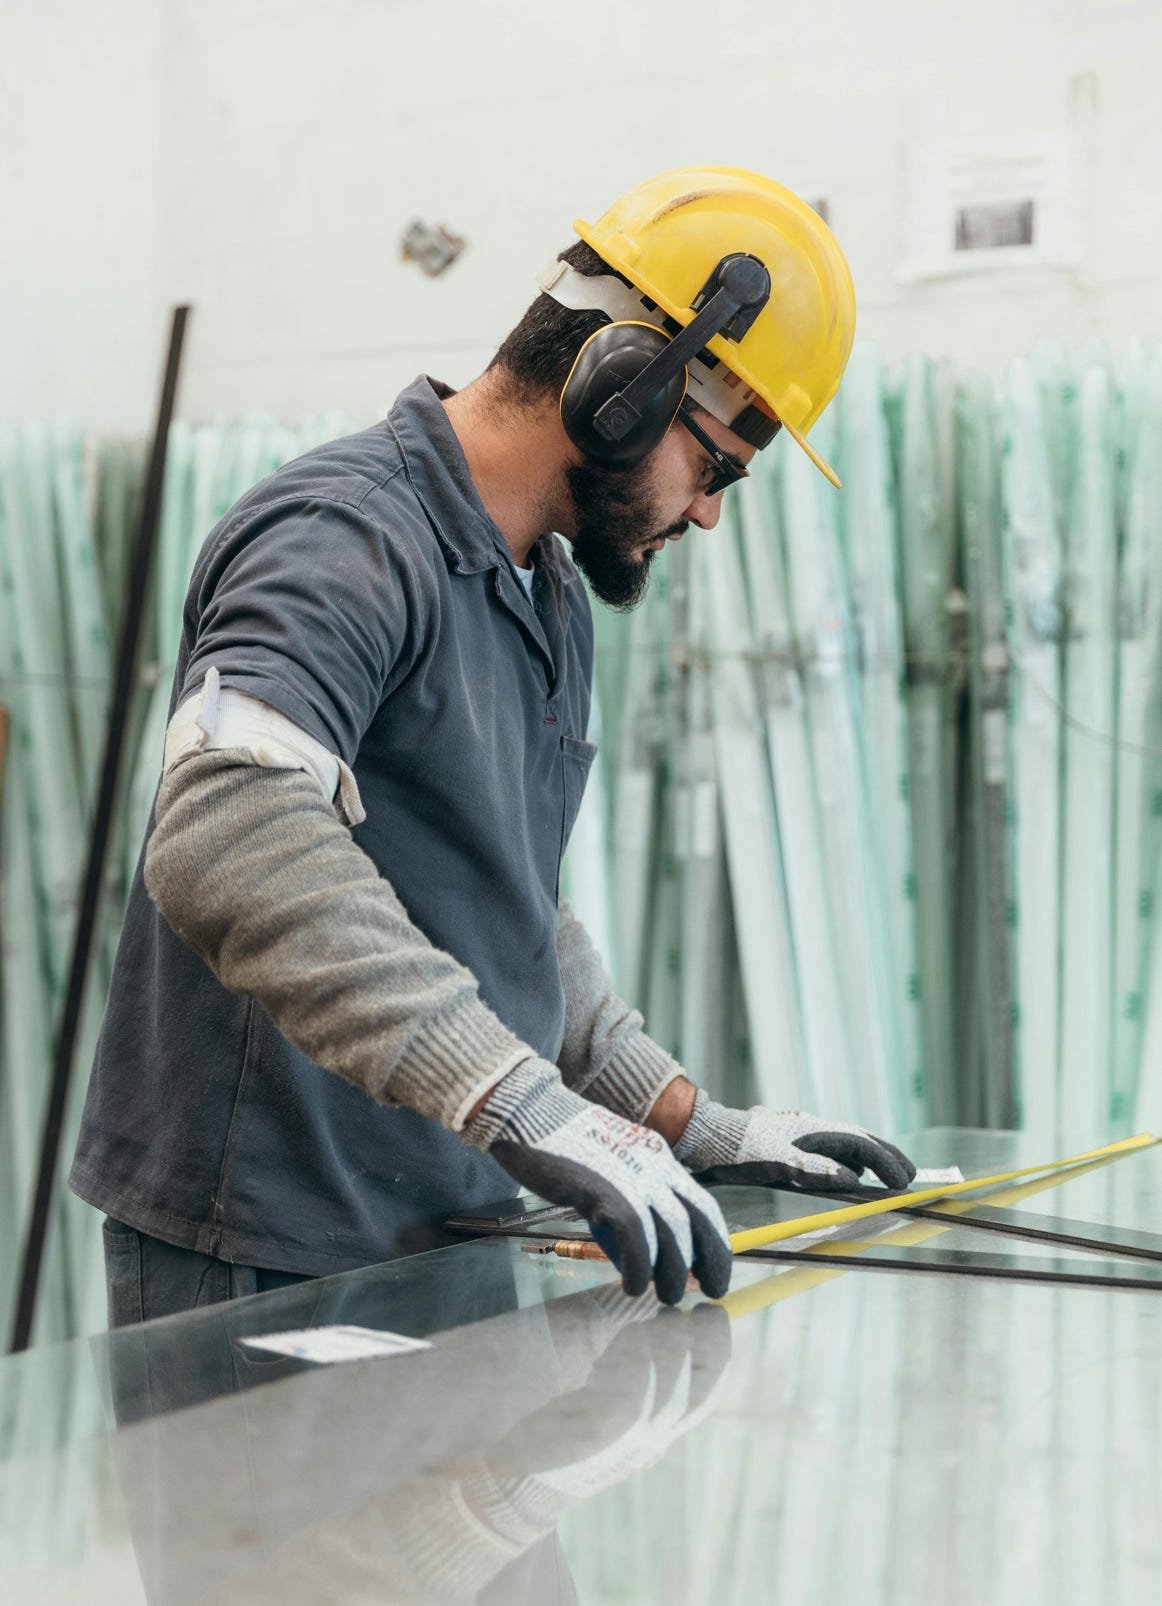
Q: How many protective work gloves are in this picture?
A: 2